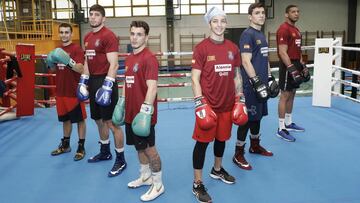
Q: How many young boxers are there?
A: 6